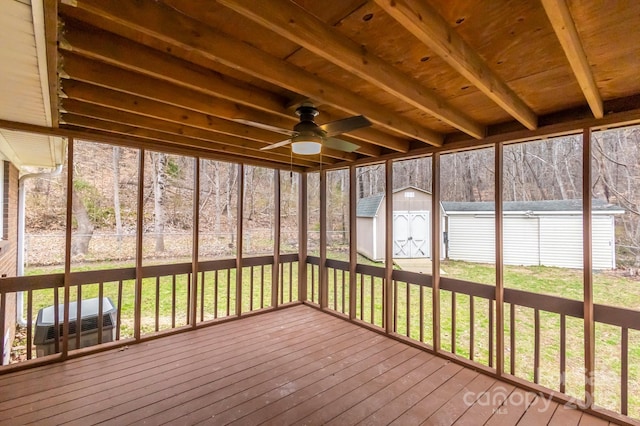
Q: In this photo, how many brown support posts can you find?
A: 12